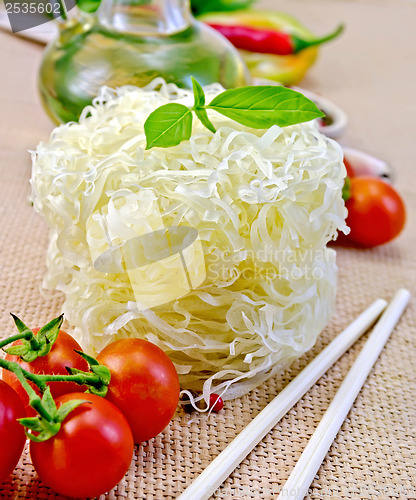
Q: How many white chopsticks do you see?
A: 2